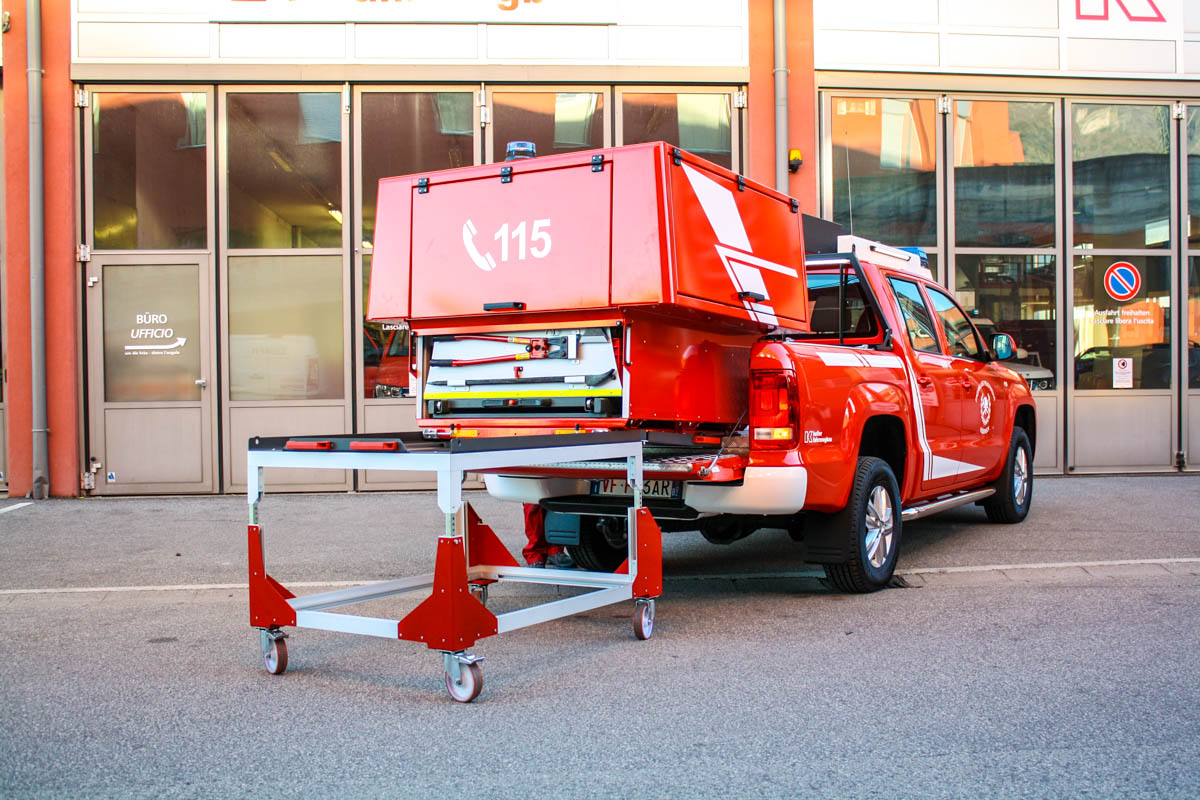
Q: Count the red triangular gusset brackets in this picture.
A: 4